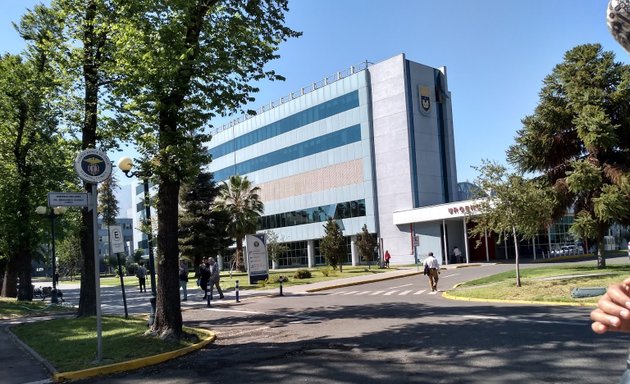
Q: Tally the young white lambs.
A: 0